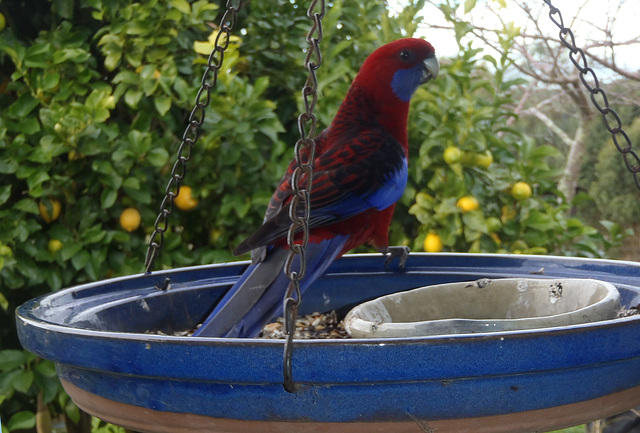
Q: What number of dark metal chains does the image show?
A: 3